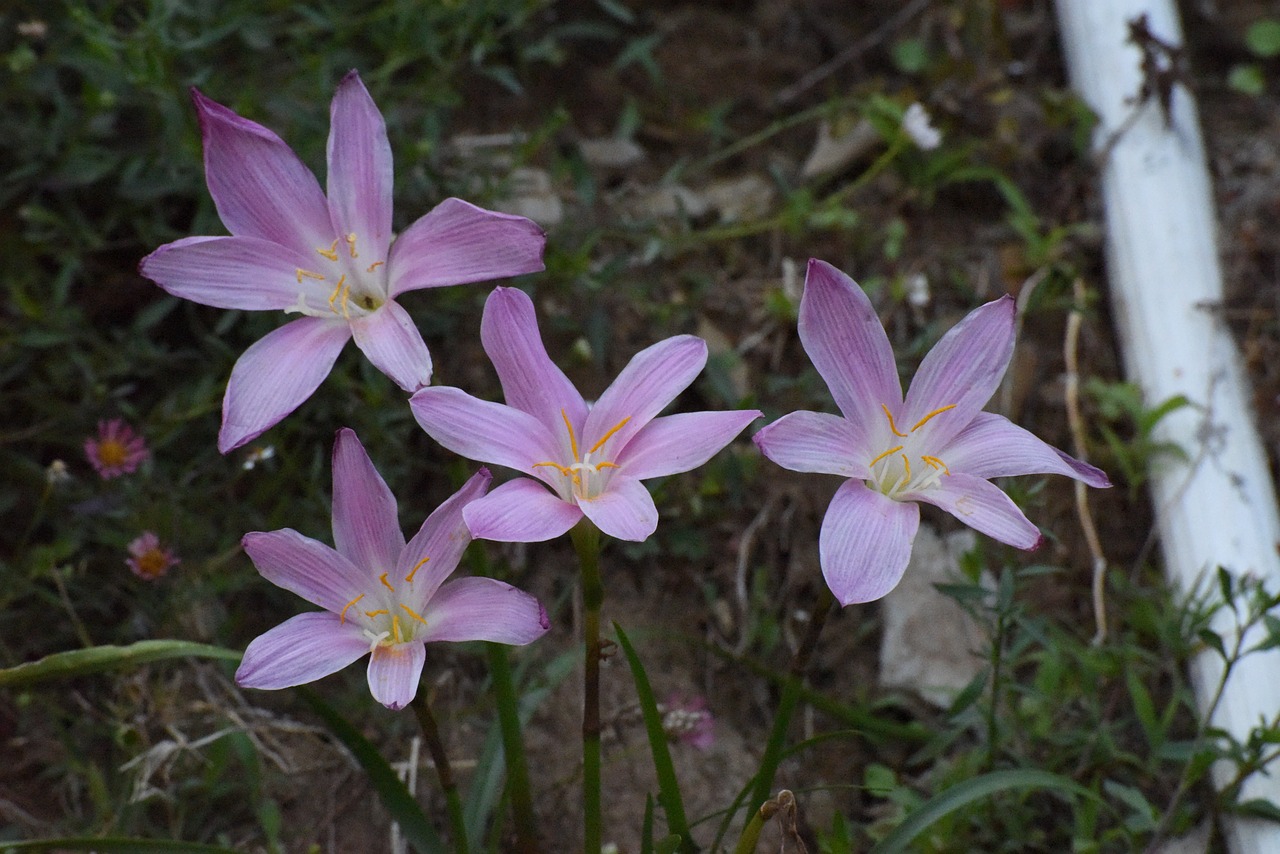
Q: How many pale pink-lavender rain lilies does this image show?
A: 4